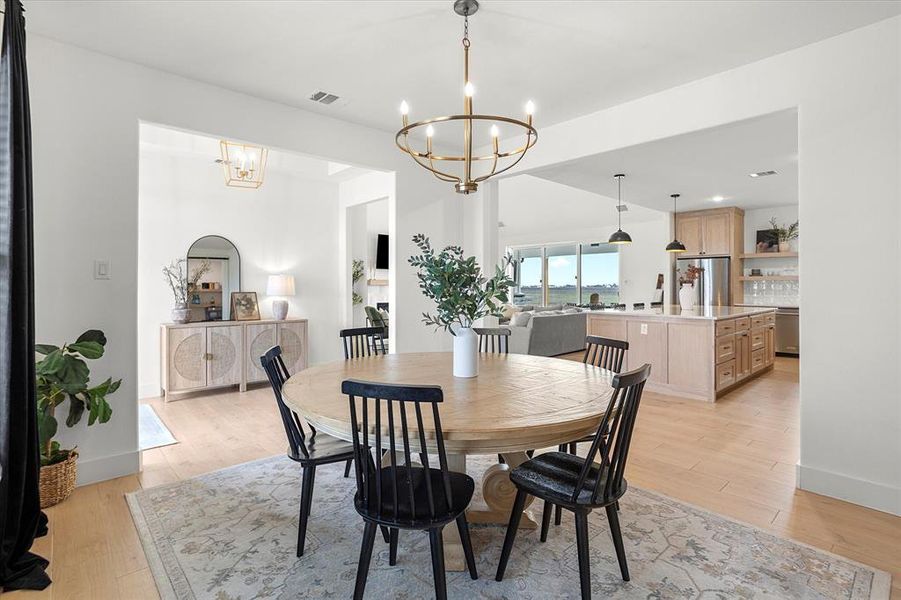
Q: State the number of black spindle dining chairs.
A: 6